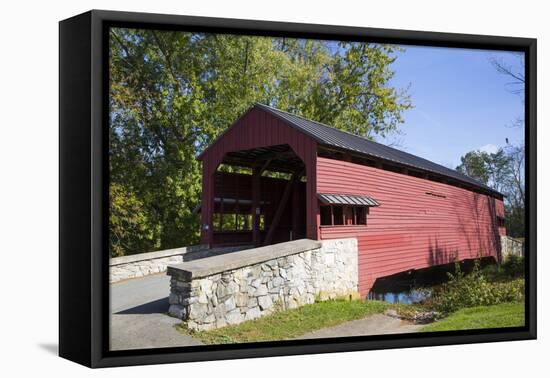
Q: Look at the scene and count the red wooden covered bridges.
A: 1